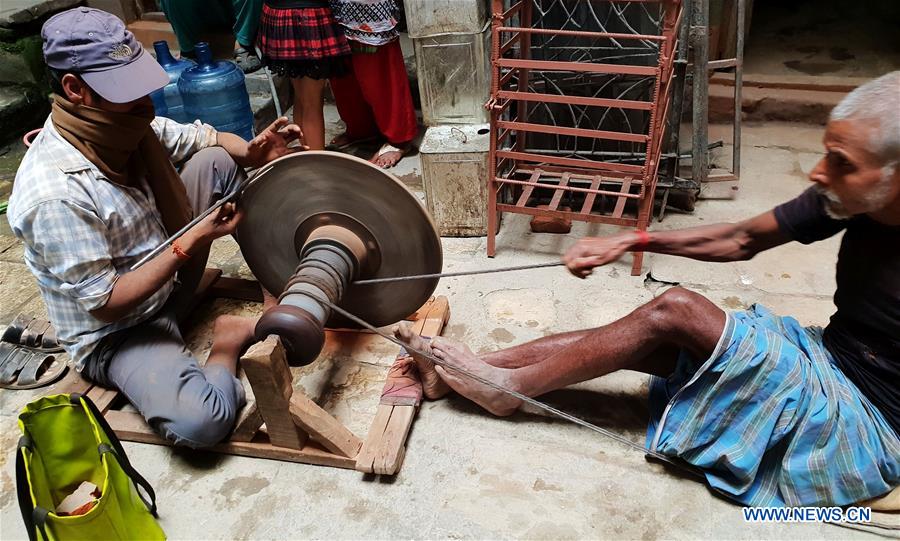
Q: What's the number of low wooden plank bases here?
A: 1